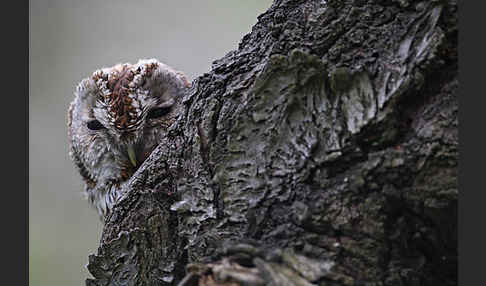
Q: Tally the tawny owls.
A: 1